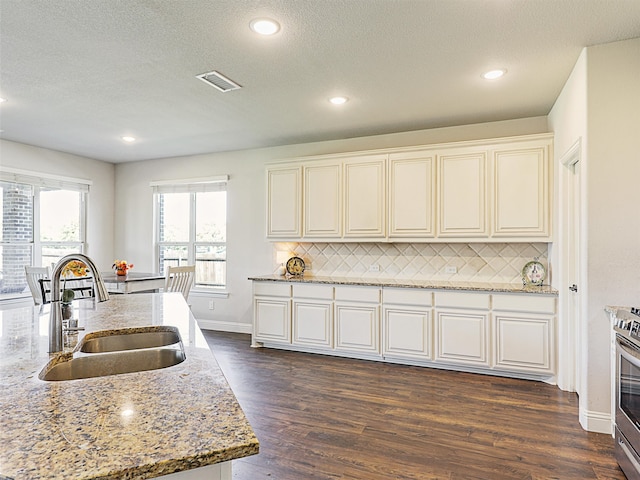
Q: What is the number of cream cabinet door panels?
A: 12